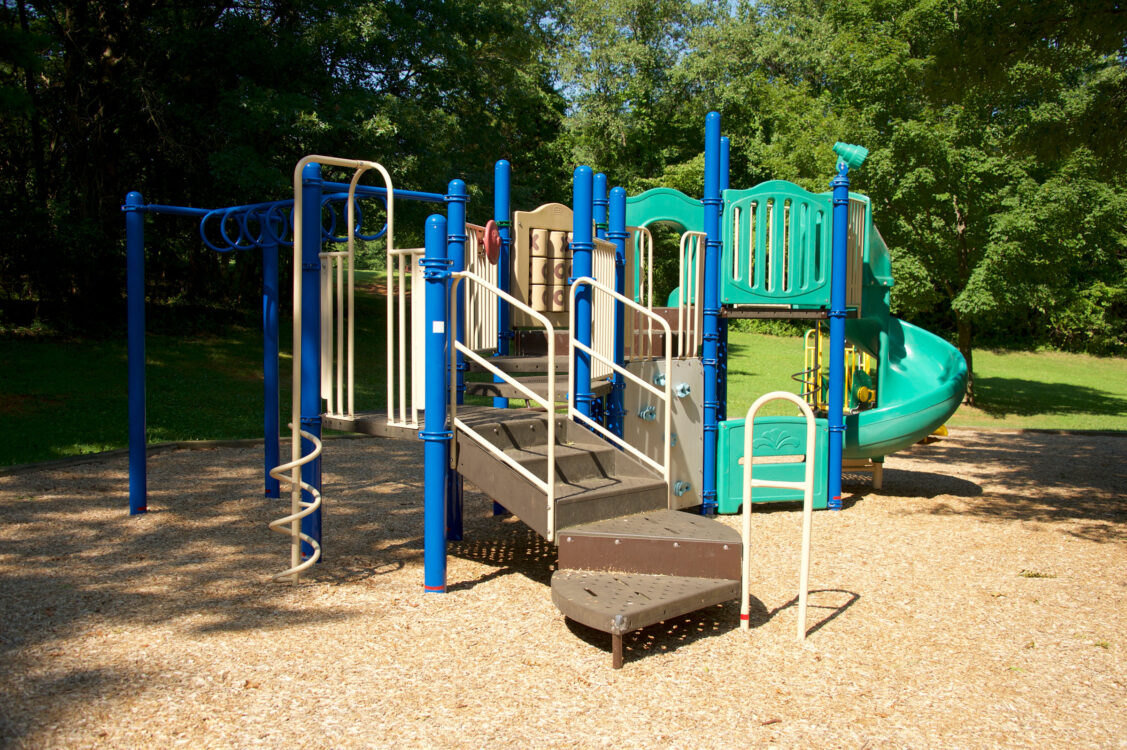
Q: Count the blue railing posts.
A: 12